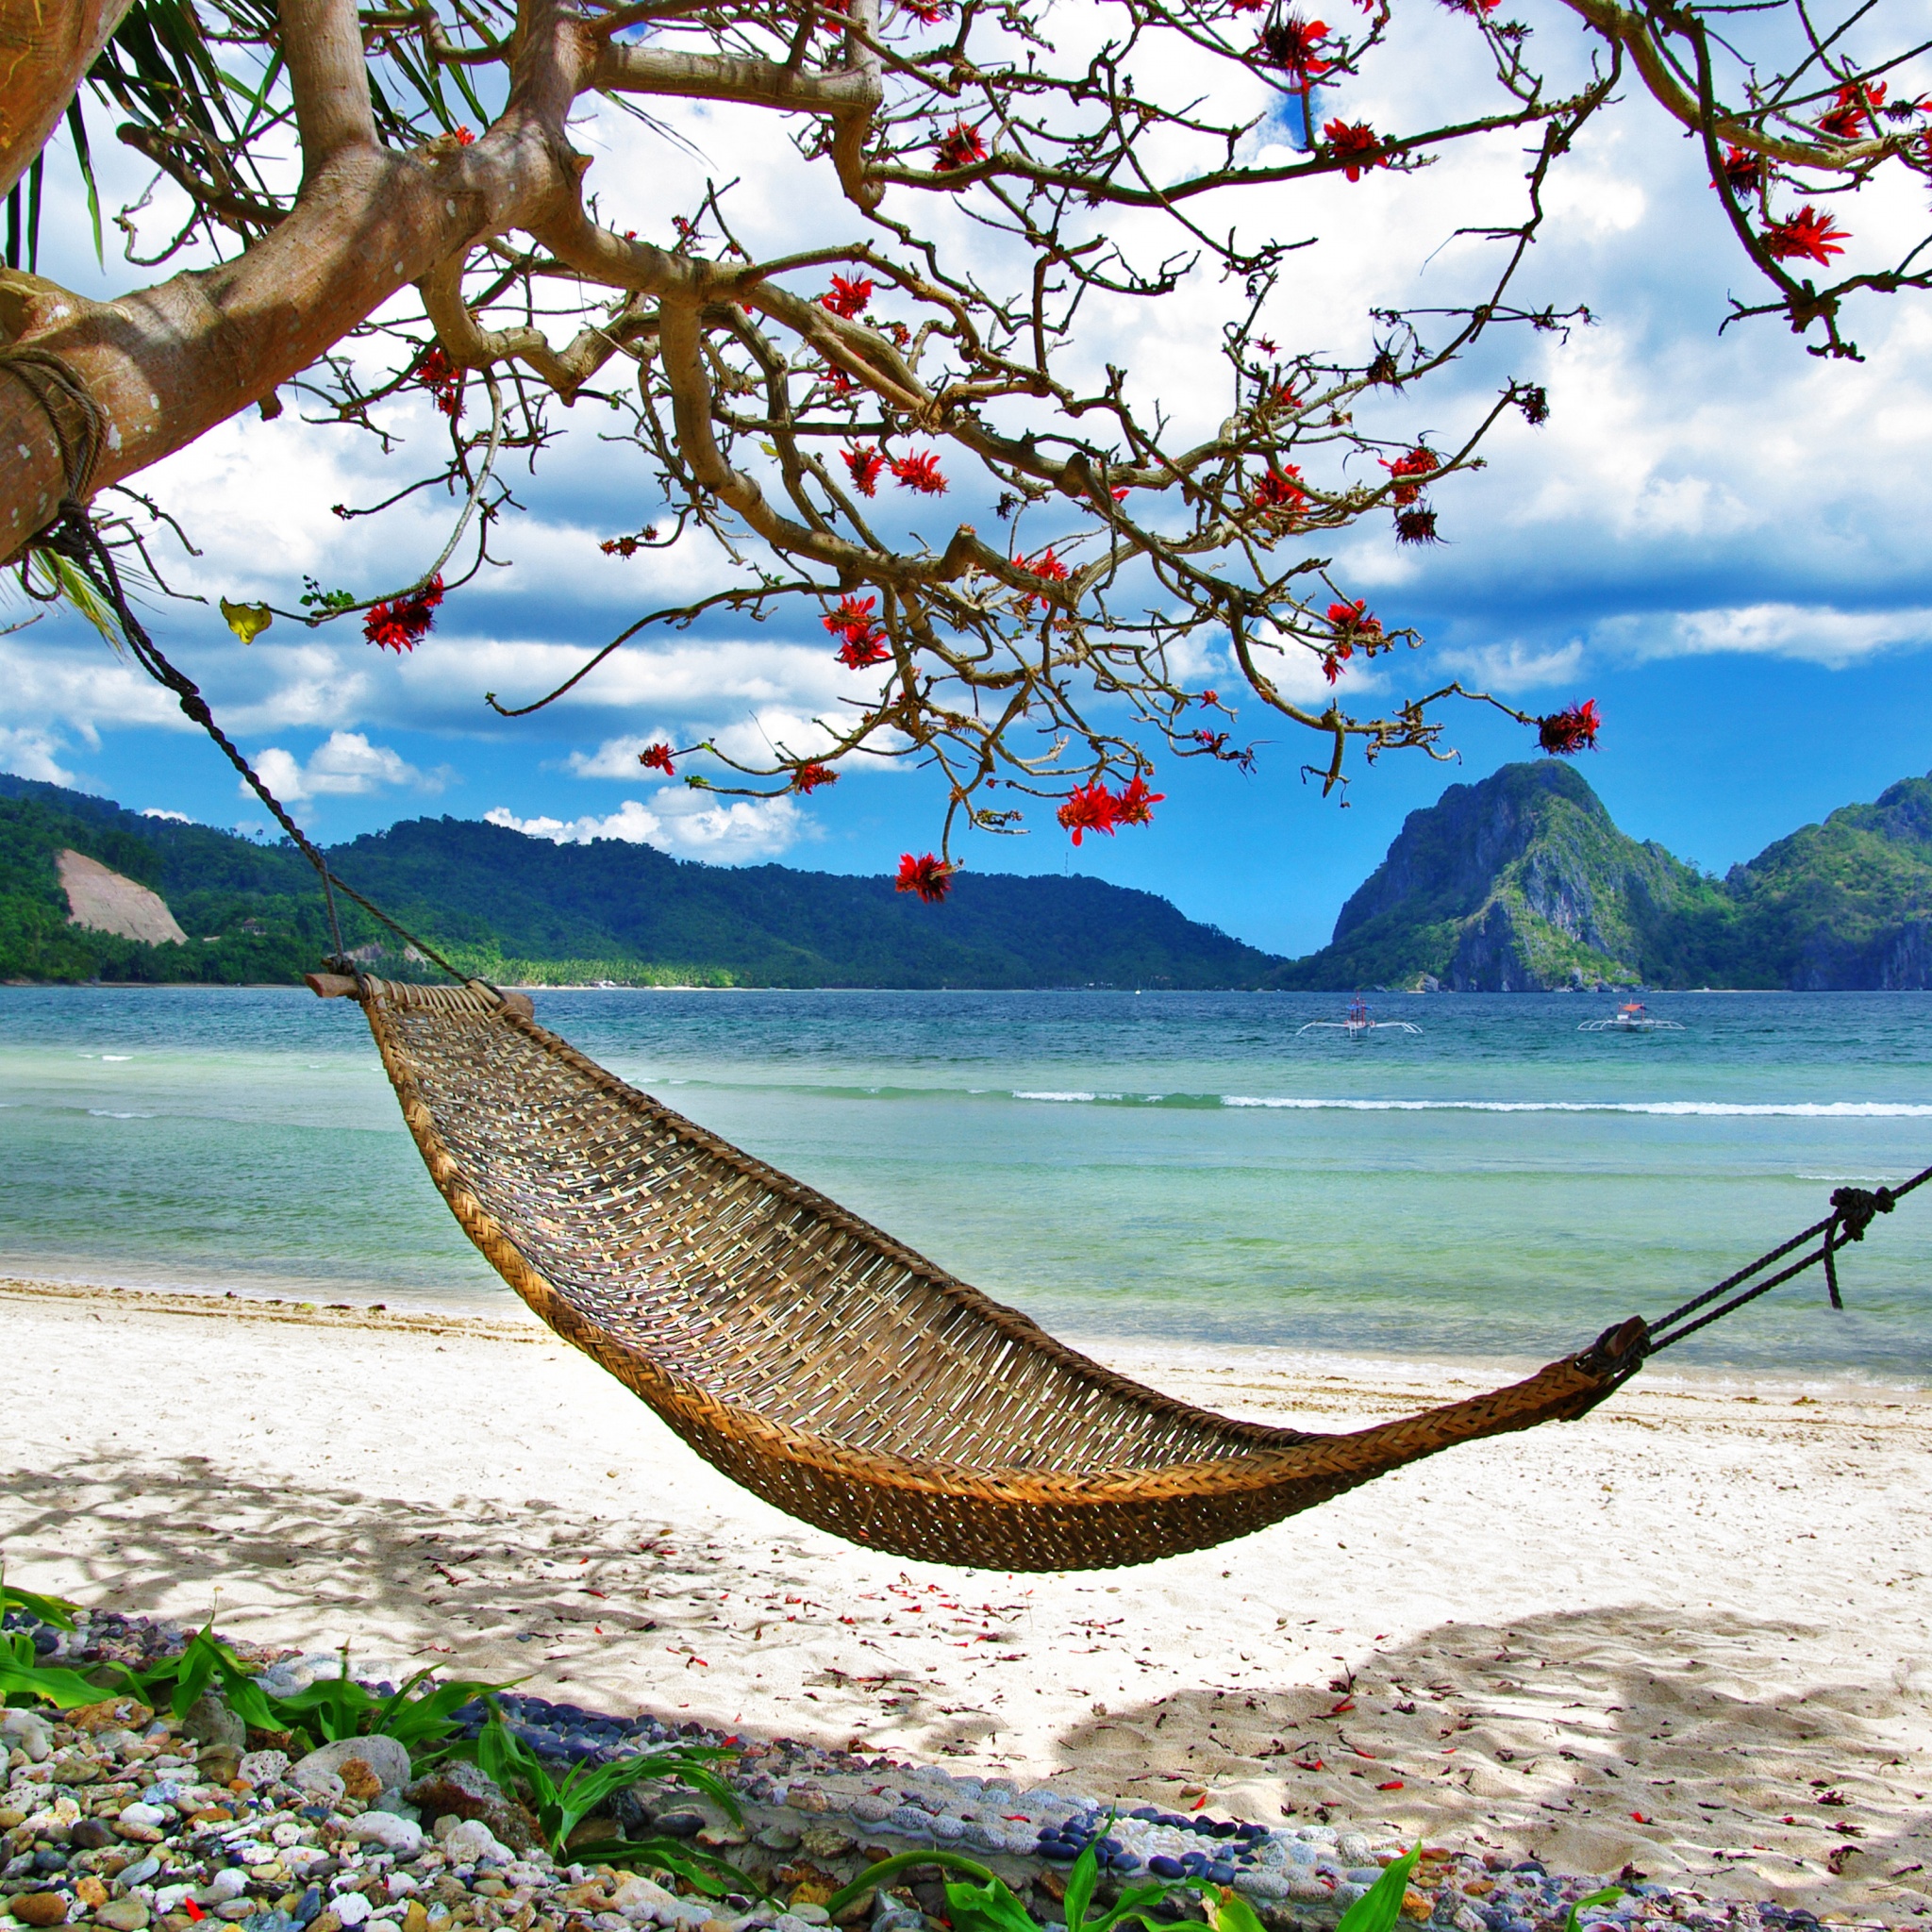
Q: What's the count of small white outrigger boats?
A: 2